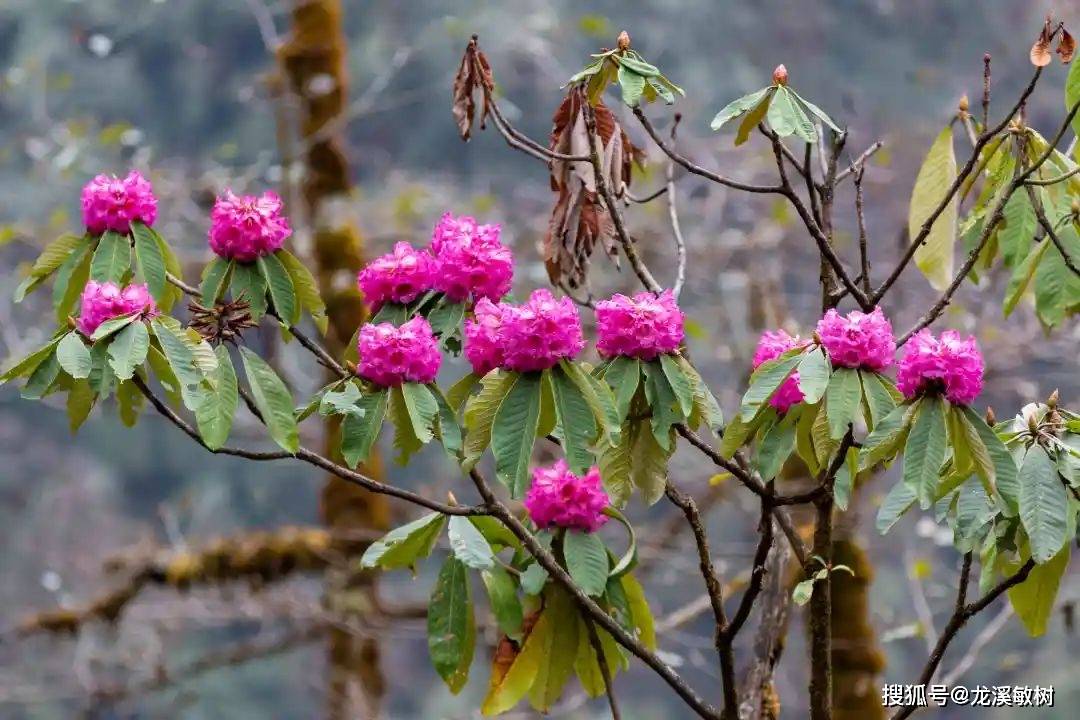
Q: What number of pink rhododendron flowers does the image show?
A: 13